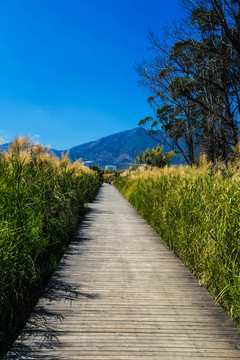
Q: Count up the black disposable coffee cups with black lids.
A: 0